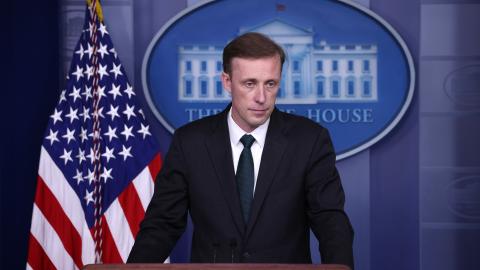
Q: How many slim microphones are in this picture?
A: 2